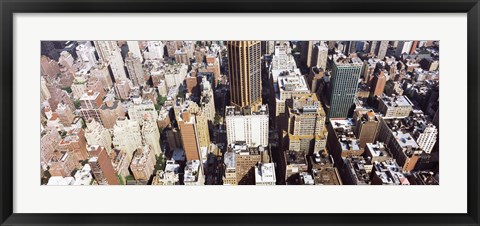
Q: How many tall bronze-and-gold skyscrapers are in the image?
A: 1